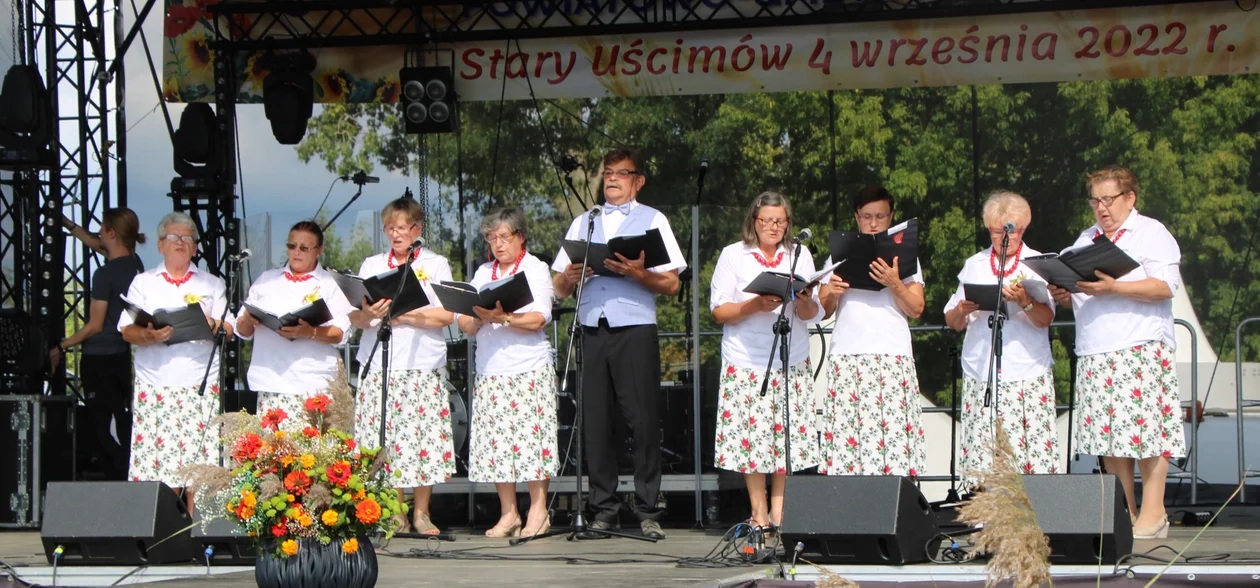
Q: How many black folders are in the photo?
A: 9